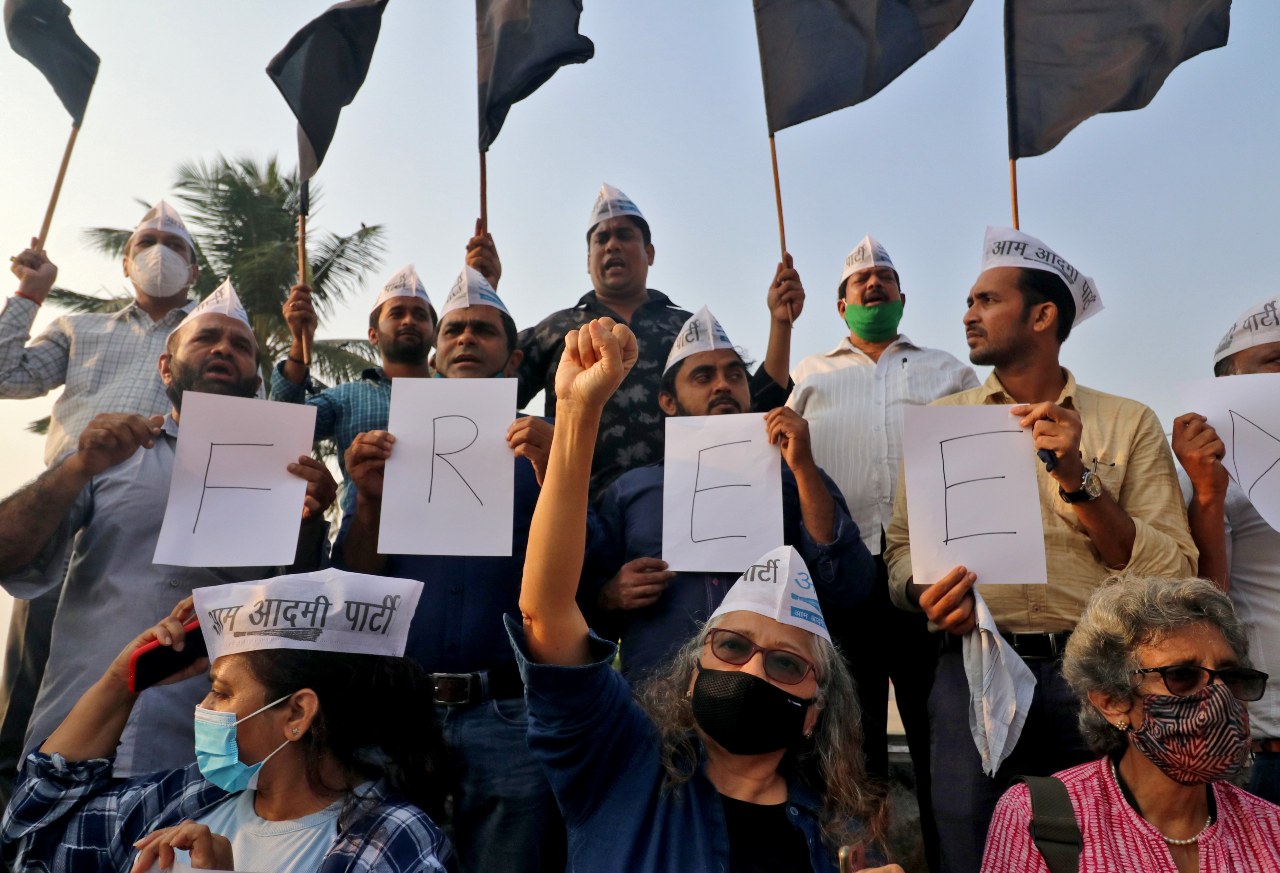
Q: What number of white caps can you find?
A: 11